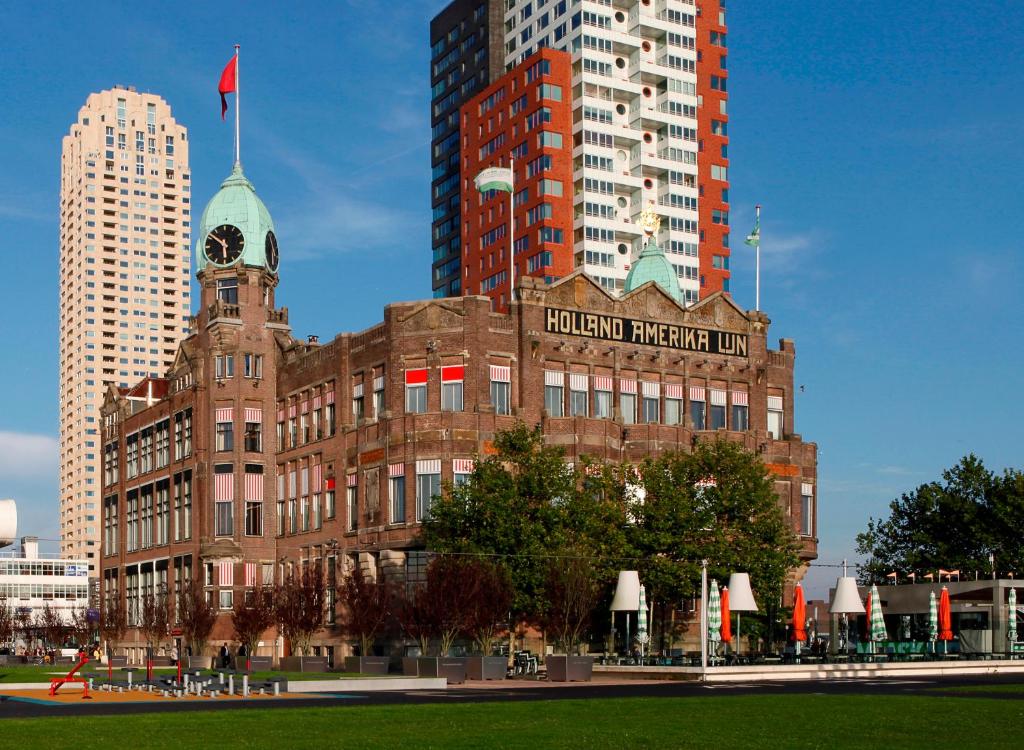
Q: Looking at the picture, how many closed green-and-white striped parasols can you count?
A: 5